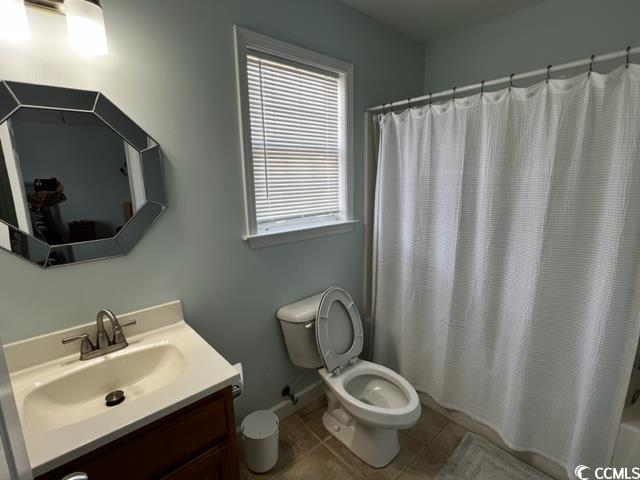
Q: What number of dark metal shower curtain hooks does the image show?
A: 10